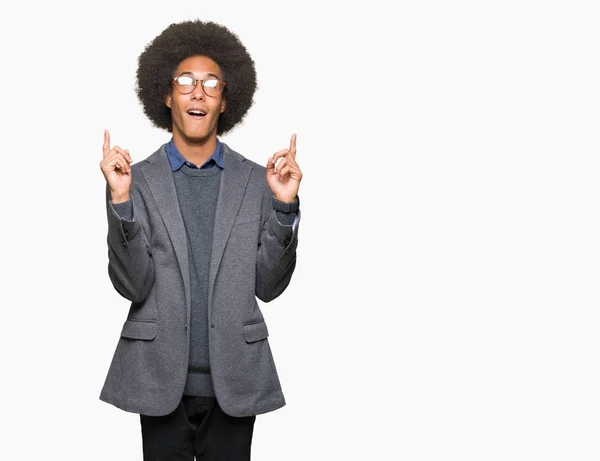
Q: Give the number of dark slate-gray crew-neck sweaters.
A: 1